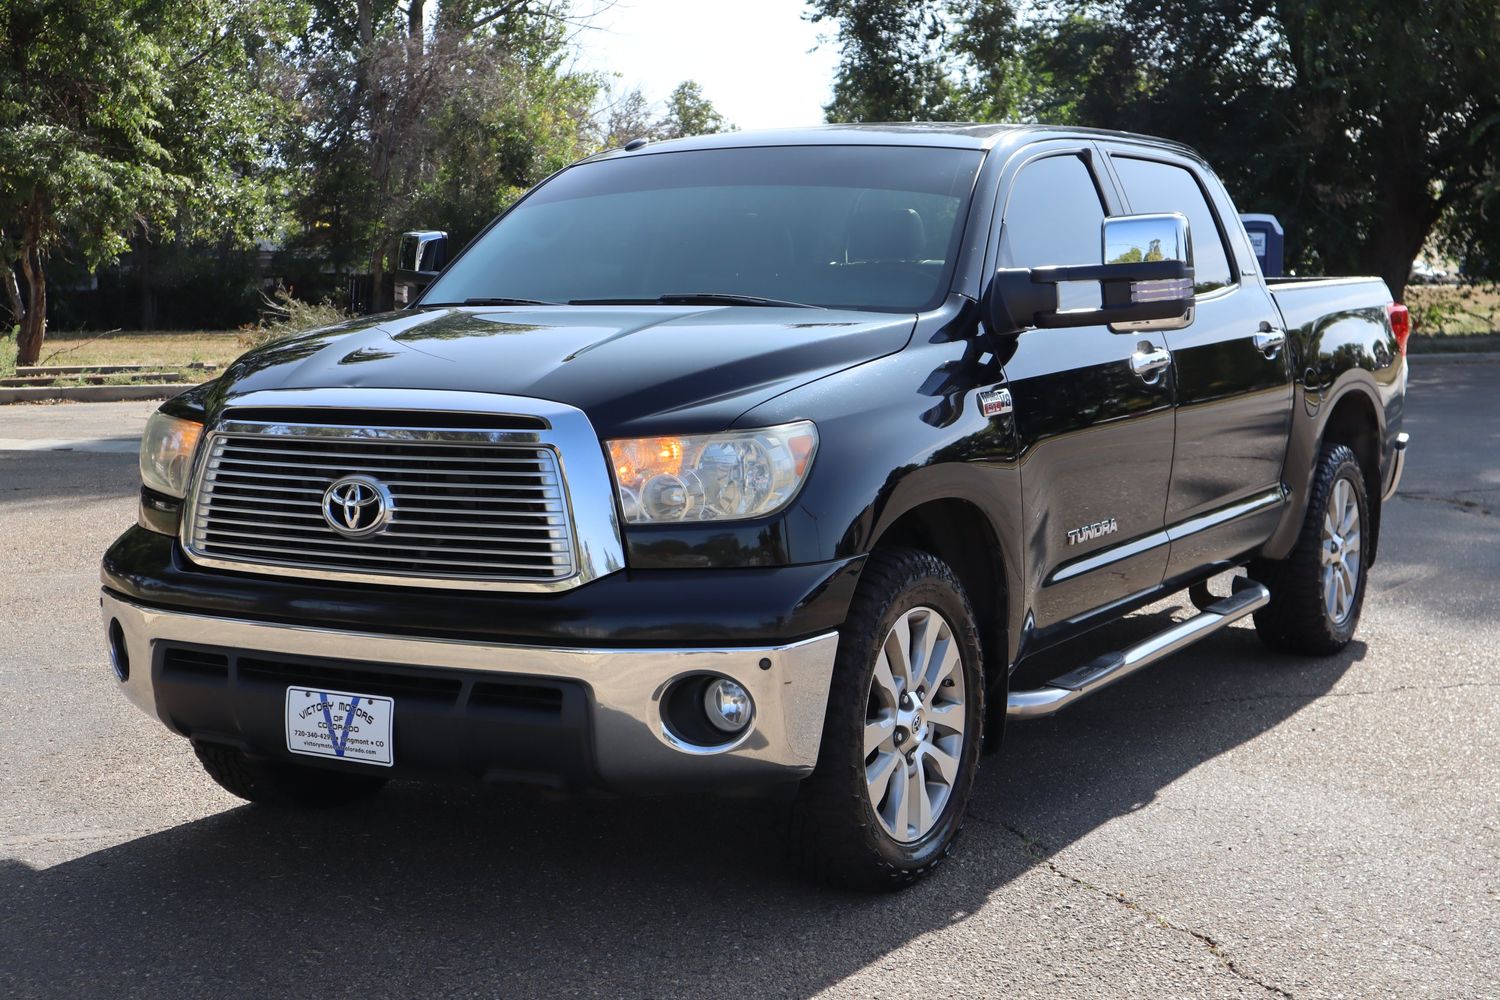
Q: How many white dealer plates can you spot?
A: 1